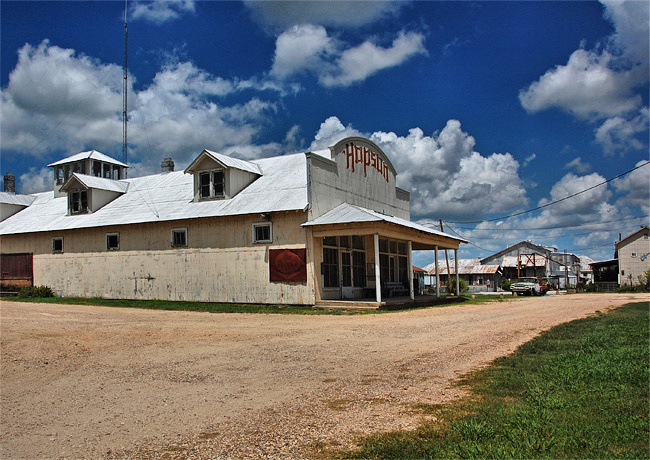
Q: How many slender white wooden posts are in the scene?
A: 4